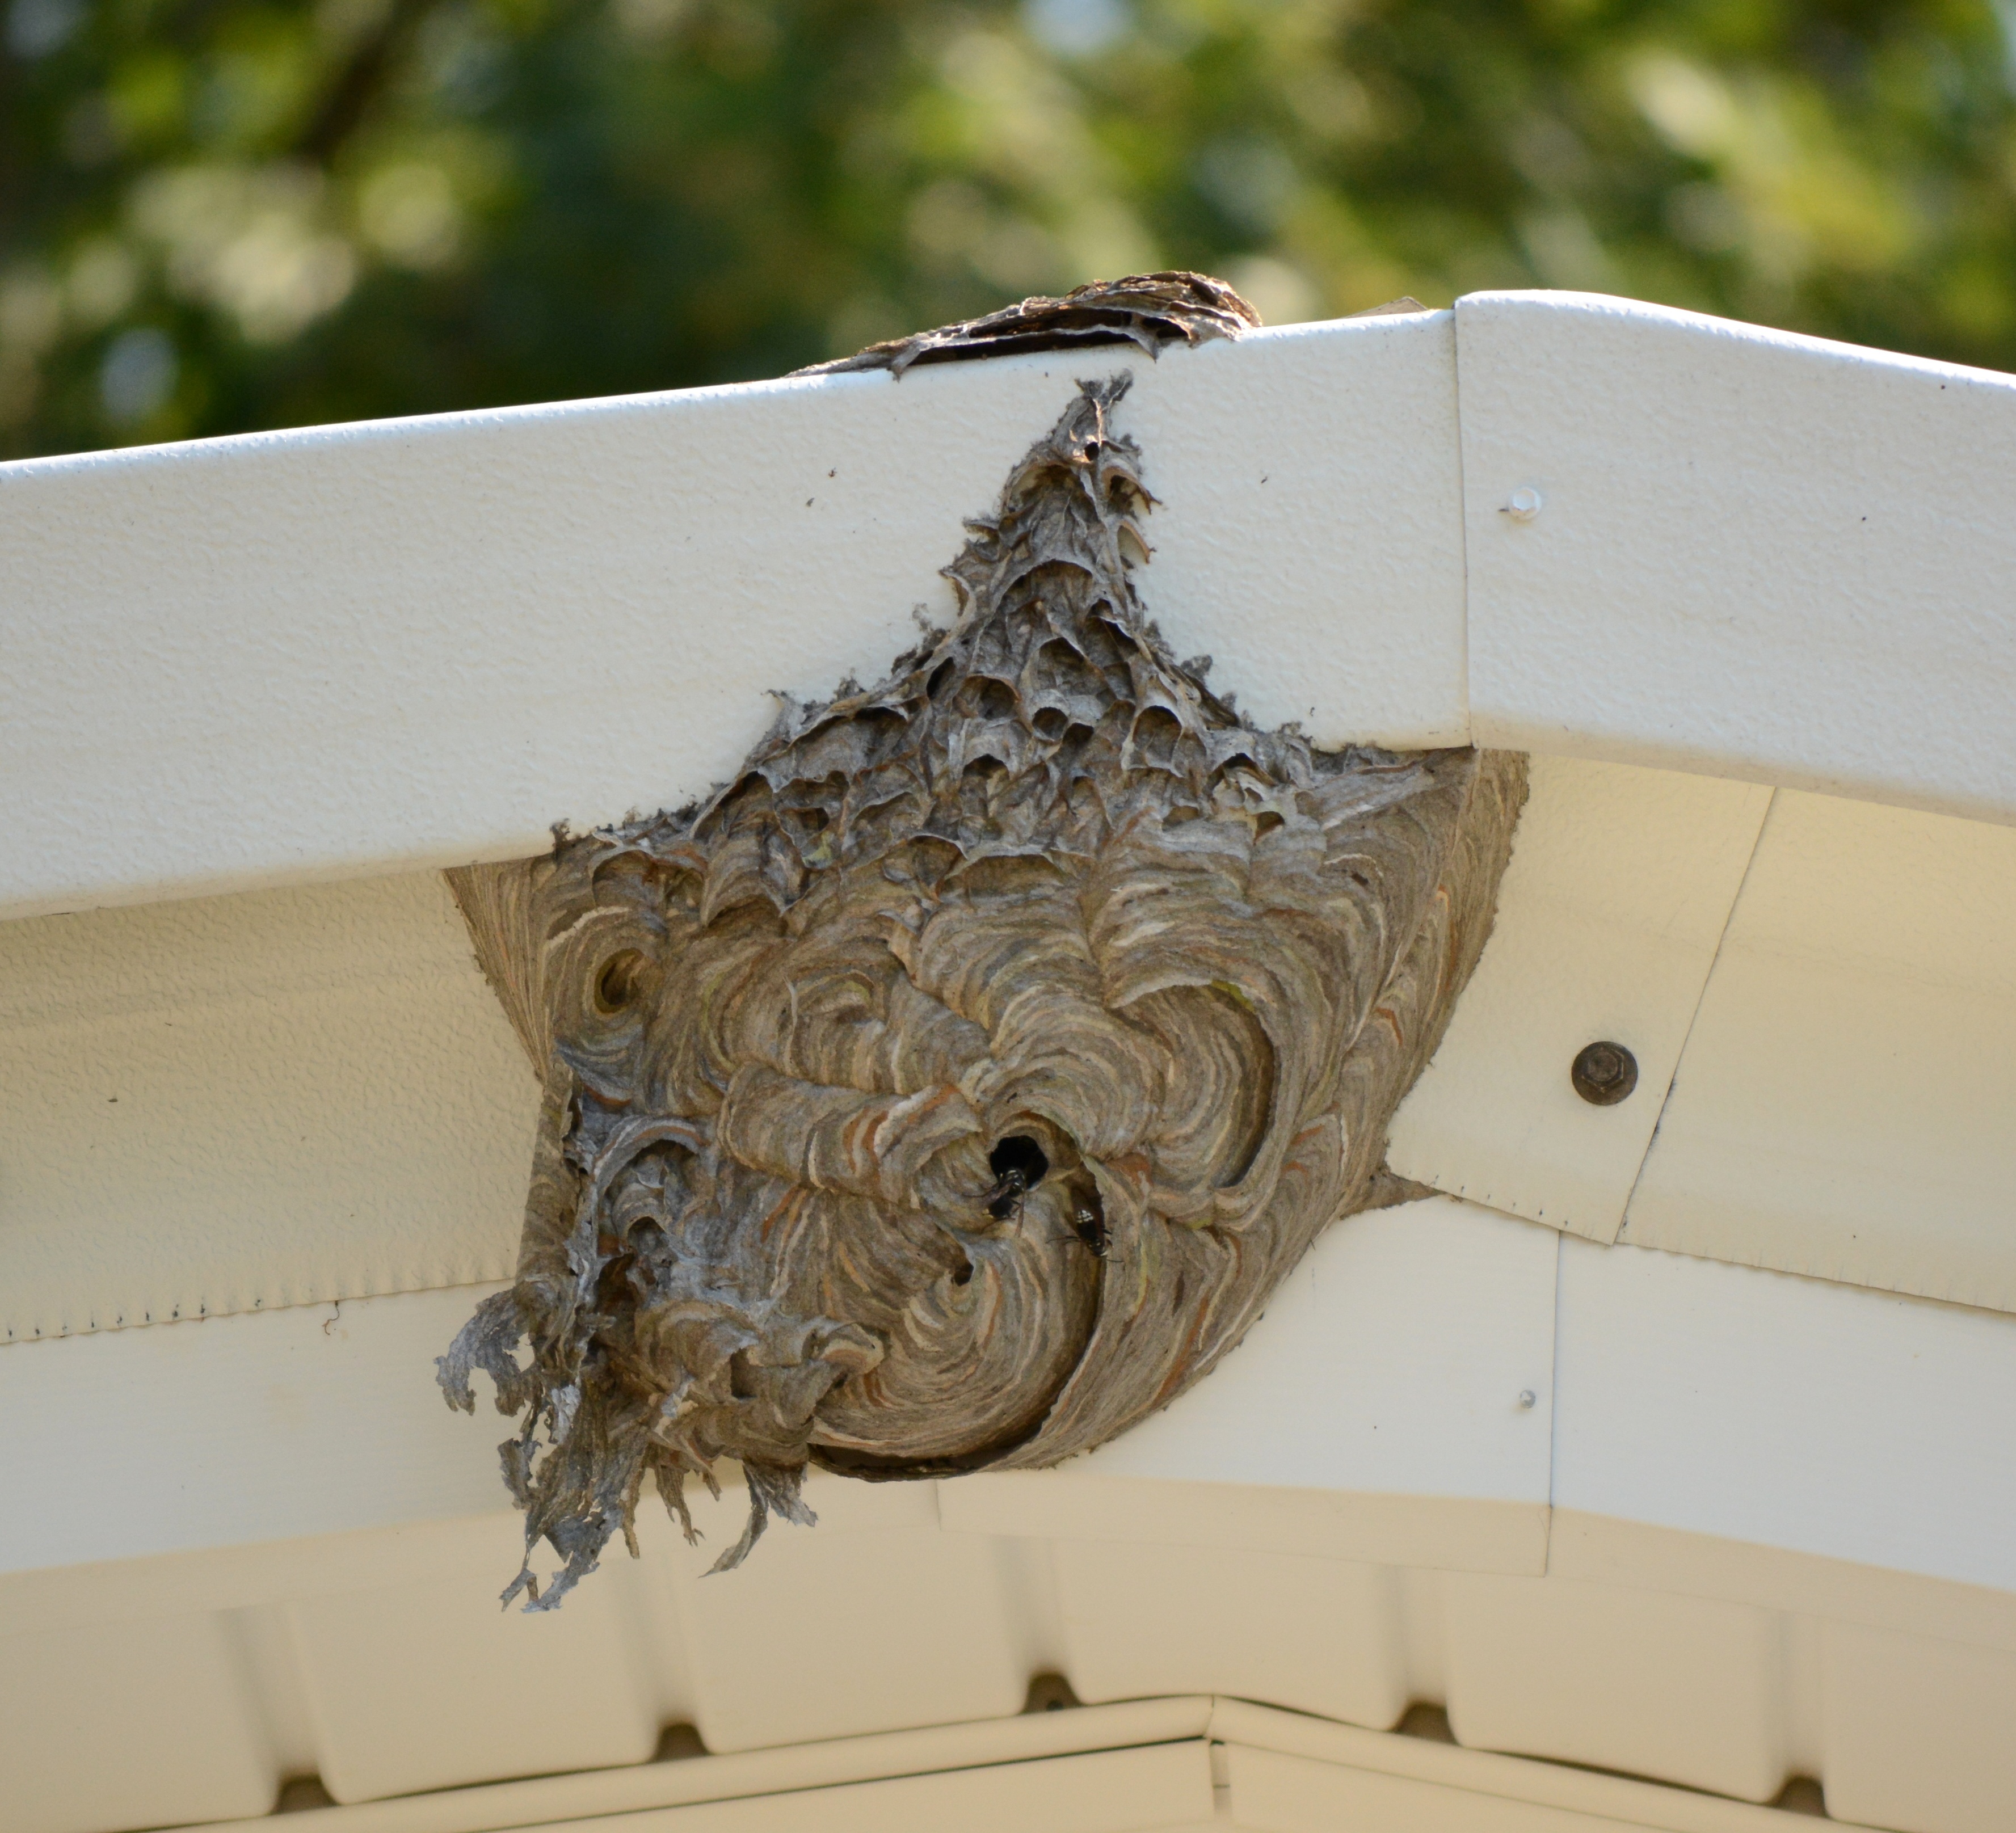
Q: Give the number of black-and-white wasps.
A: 2